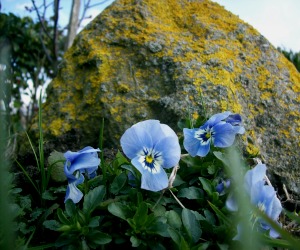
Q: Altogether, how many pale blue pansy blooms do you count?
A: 4